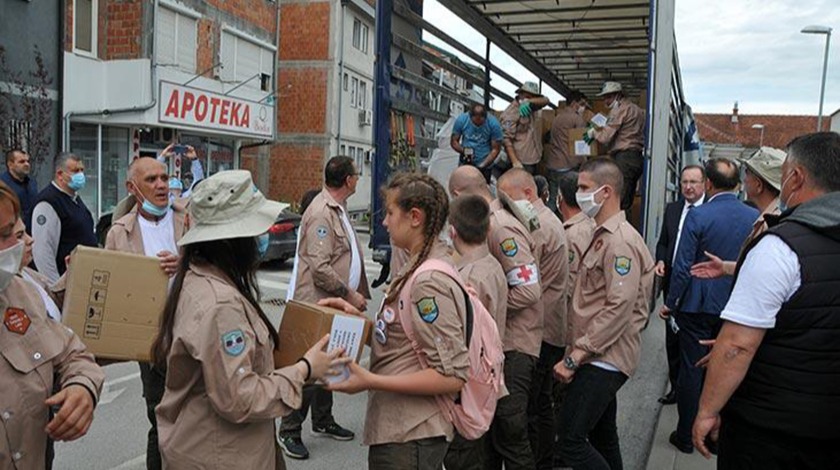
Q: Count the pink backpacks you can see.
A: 1